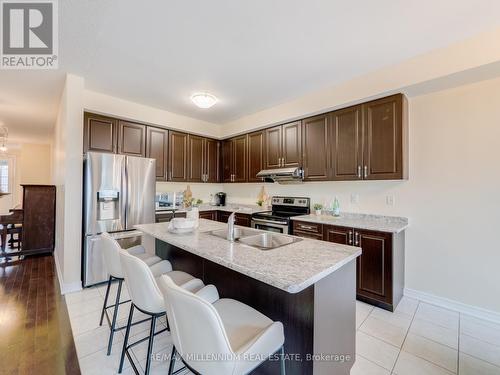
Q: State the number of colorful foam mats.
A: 0